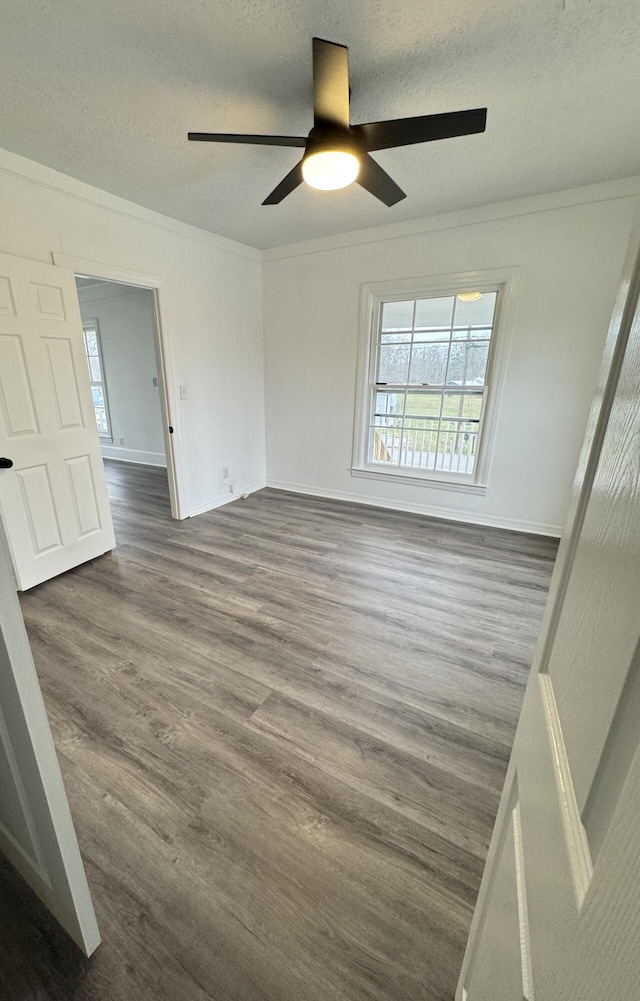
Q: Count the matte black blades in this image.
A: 5